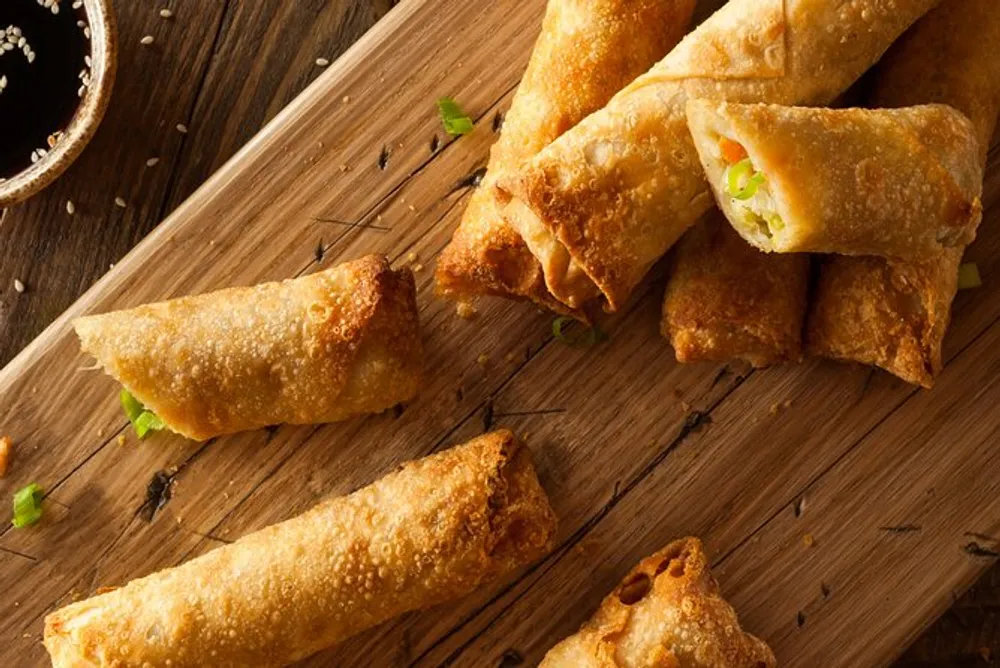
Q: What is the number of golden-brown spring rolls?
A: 8